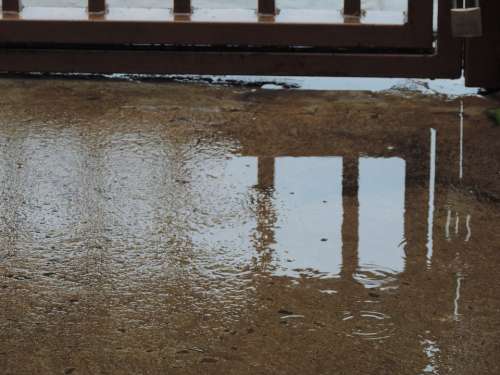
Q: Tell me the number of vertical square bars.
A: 5